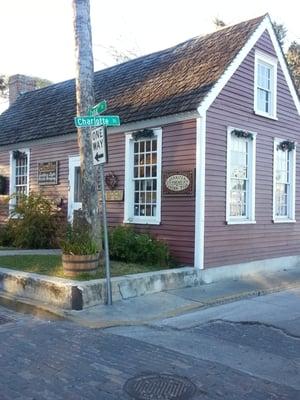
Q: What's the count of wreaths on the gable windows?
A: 2